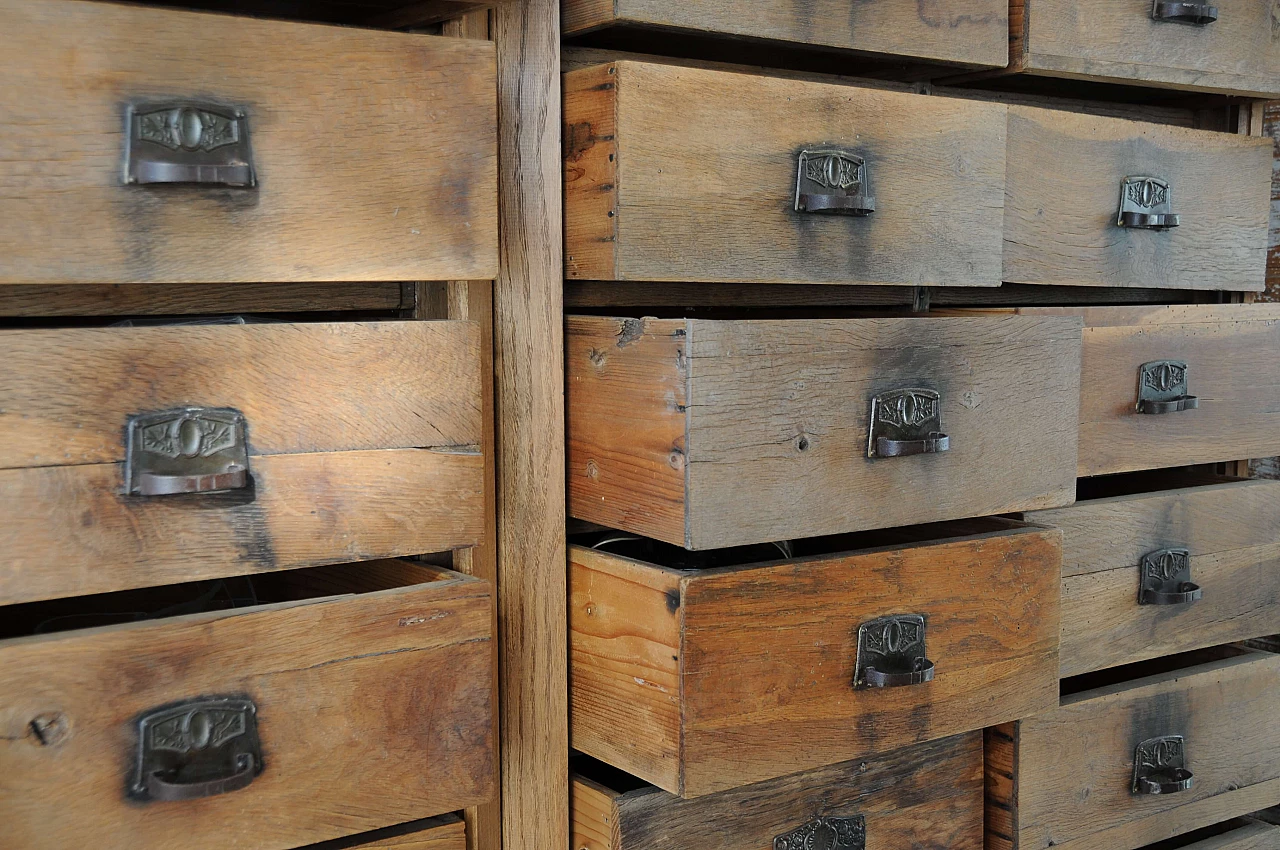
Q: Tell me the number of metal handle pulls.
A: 12